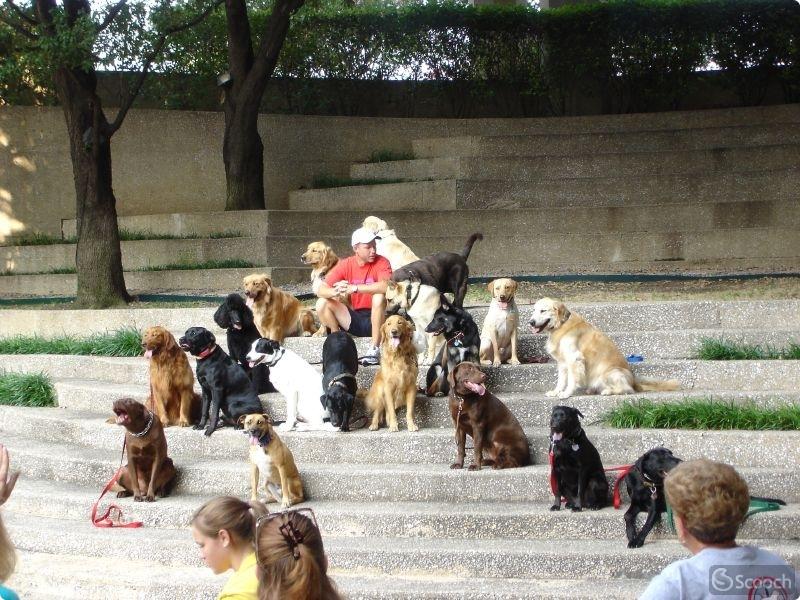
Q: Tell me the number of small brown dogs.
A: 1